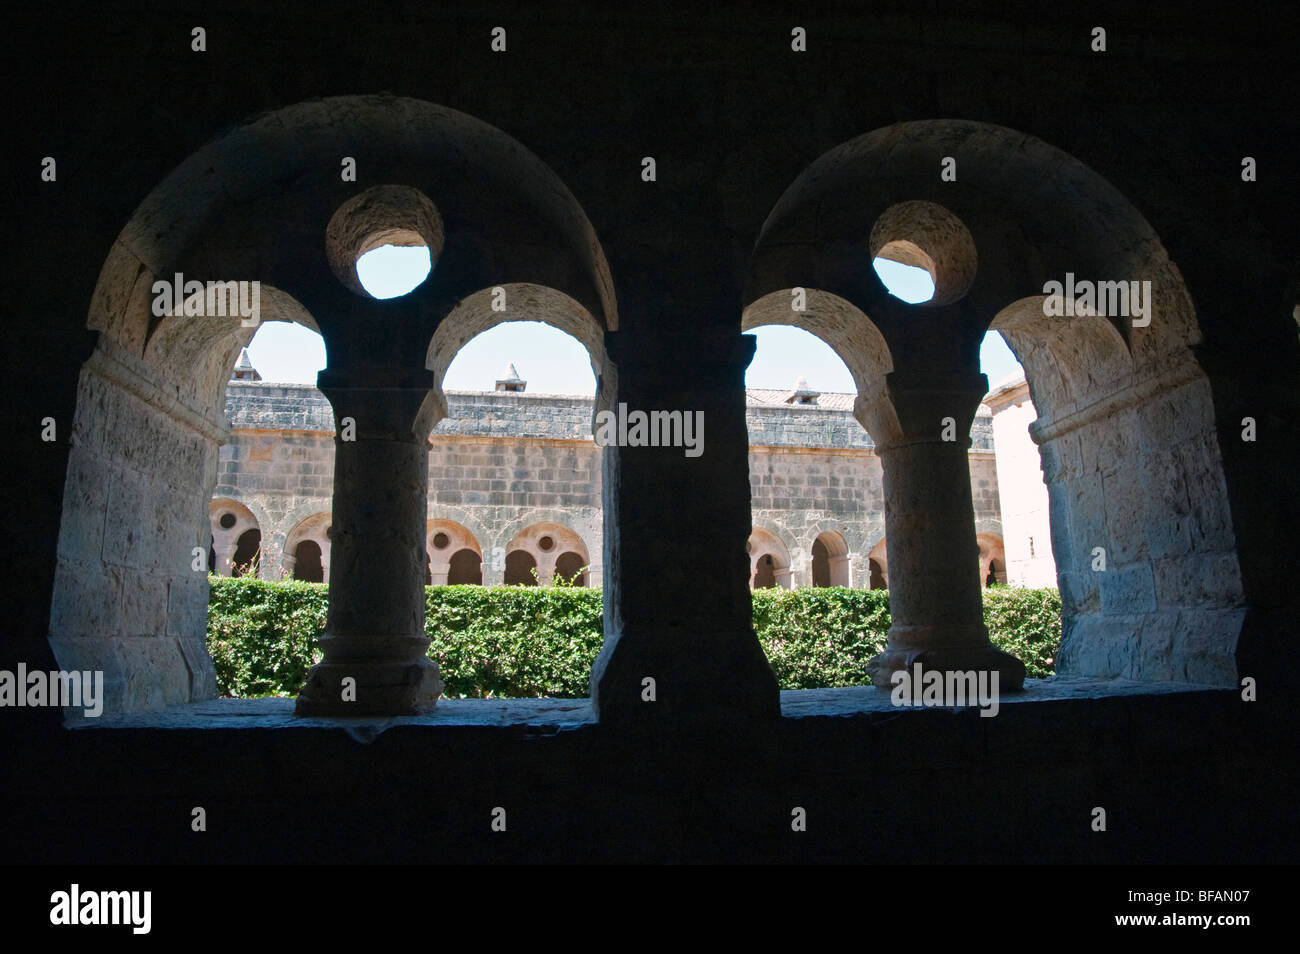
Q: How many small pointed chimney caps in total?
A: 3